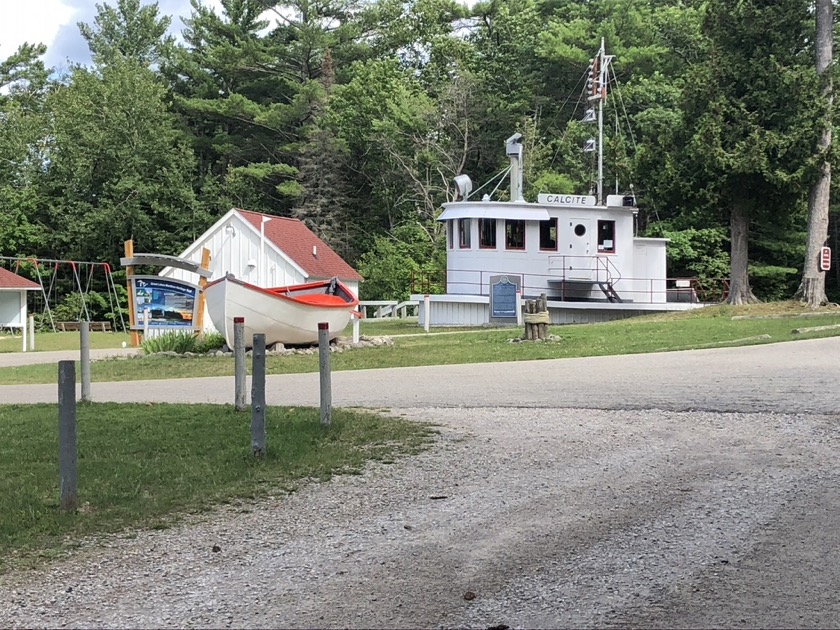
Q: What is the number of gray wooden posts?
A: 5